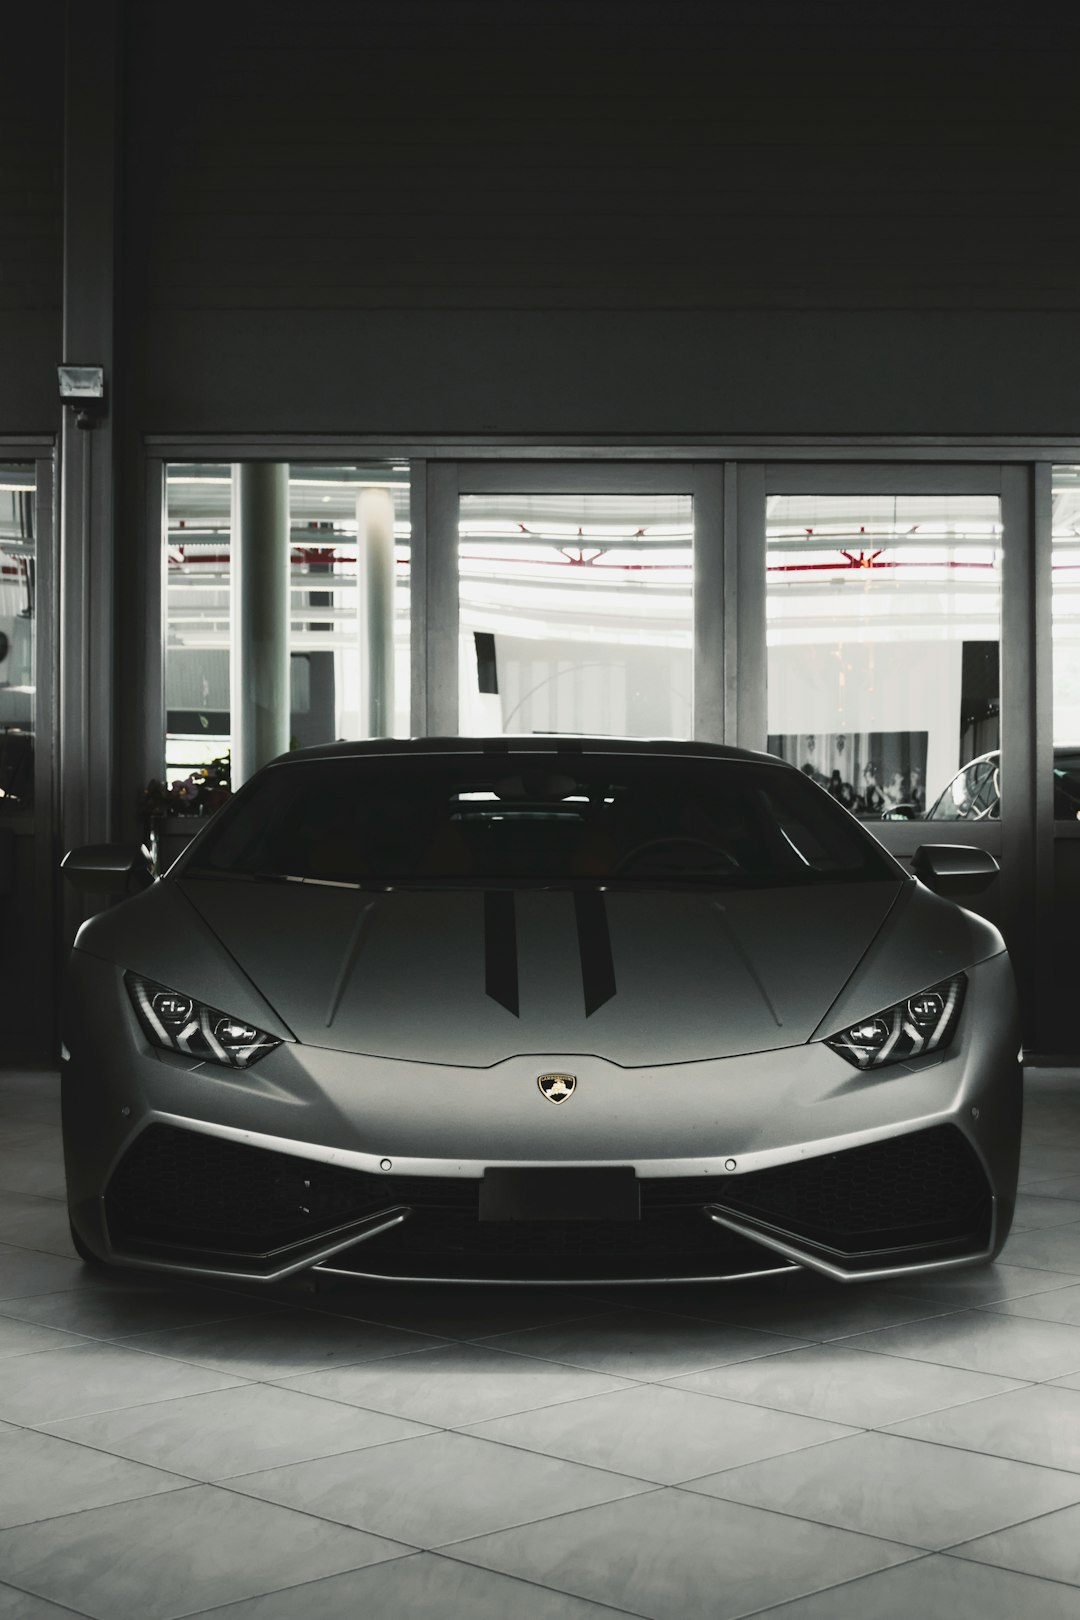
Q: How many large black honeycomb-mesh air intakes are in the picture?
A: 2